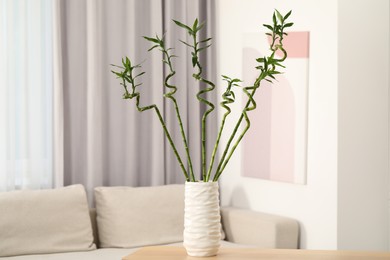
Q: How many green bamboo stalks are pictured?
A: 6